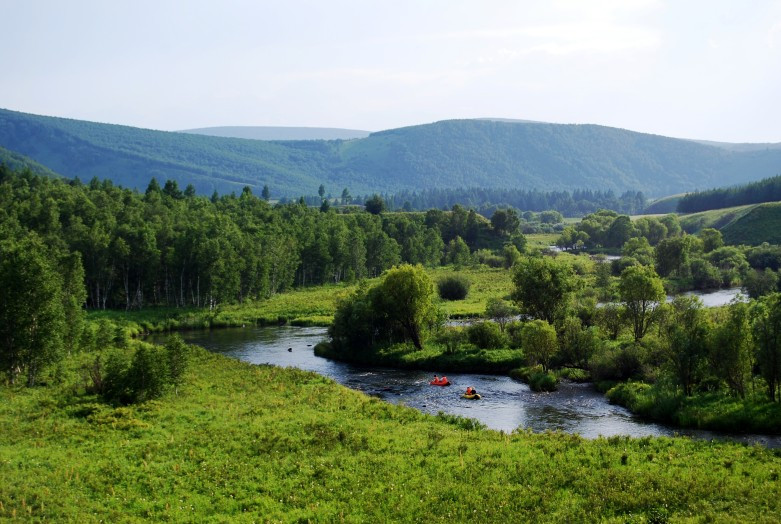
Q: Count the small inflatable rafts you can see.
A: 2